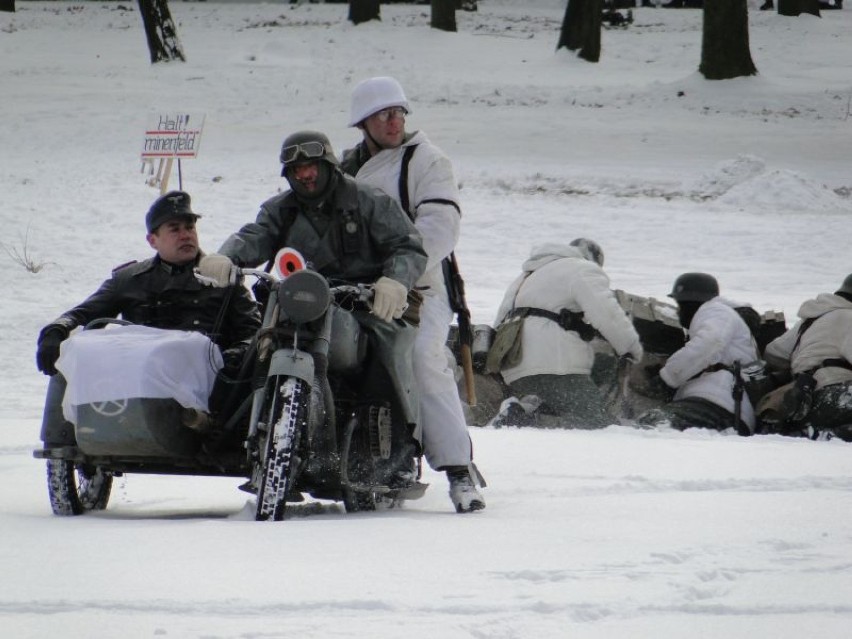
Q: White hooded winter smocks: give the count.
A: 4